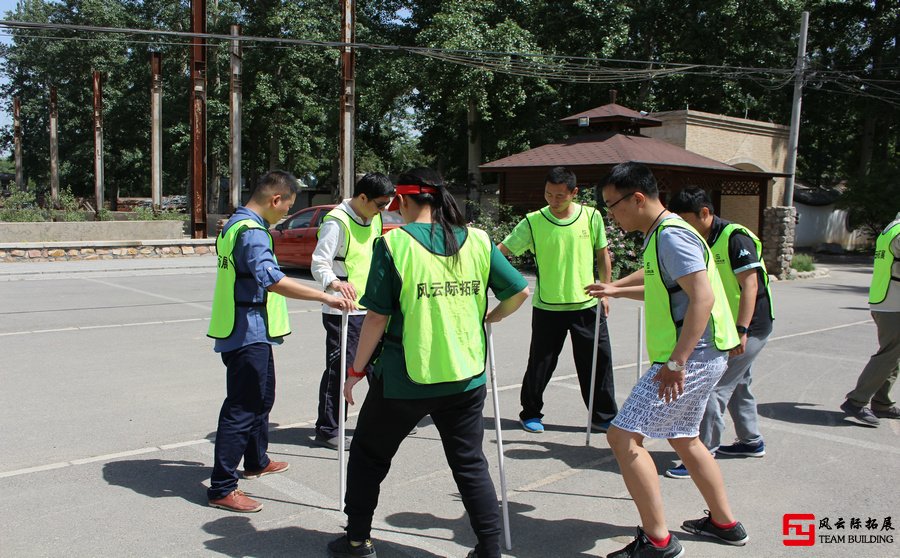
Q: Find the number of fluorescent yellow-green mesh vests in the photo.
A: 7